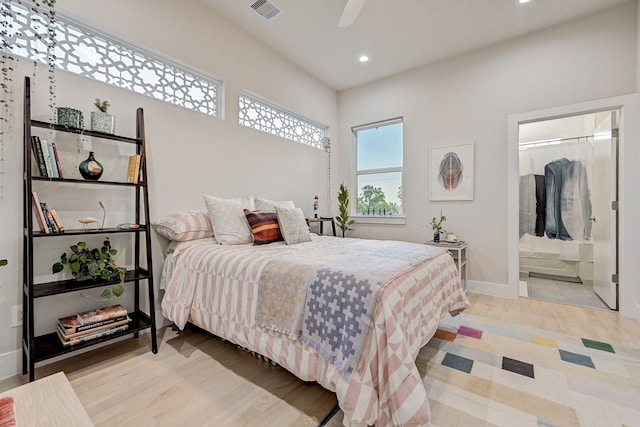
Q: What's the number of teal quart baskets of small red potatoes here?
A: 0